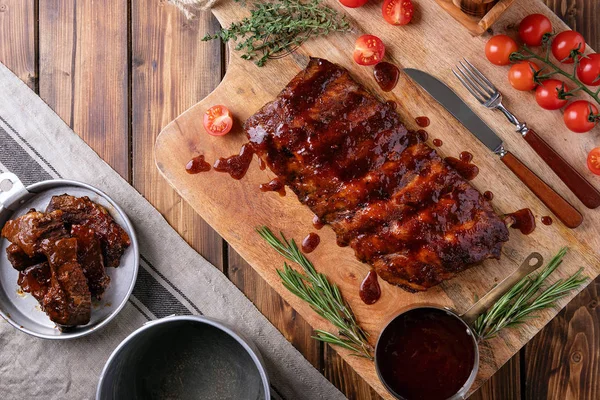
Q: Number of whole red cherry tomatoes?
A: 7